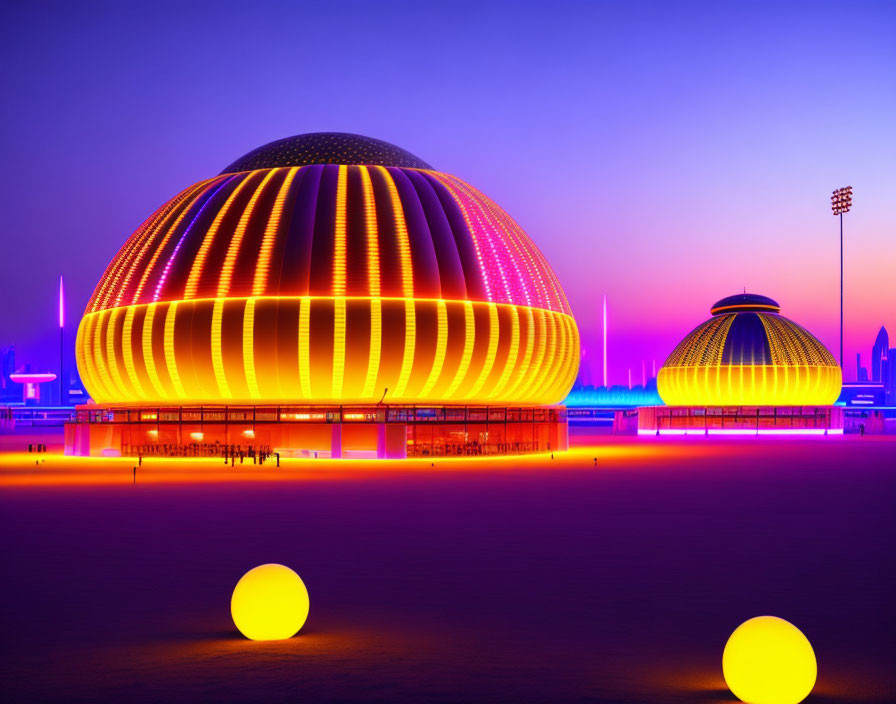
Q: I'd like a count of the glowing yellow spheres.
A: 2